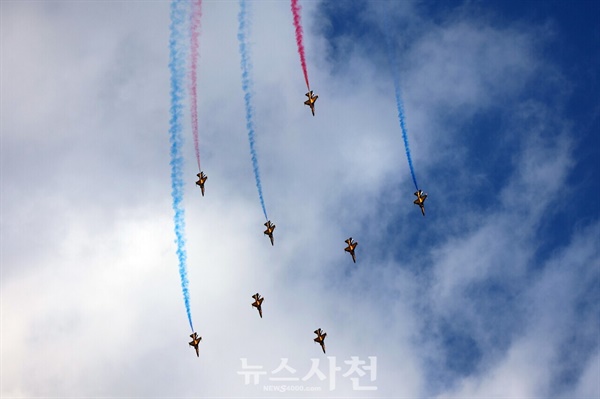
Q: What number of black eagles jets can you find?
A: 8